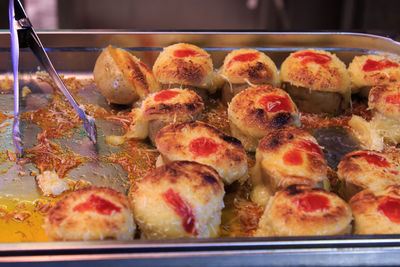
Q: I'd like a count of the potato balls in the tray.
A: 15